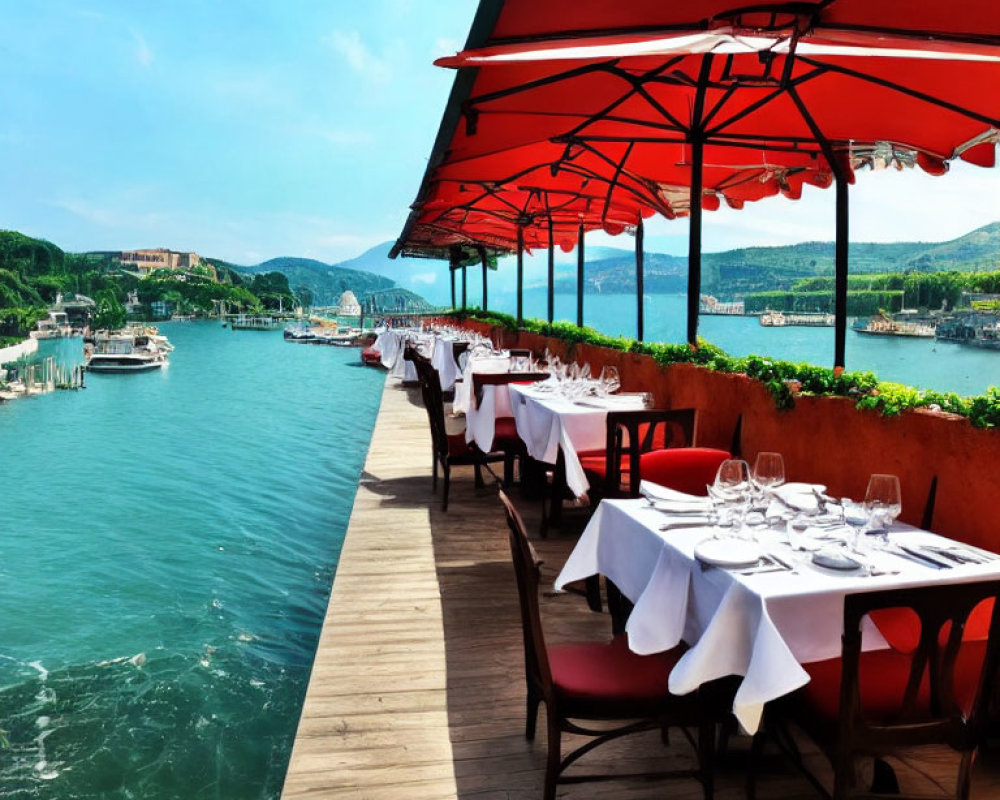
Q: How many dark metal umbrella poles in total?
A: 9